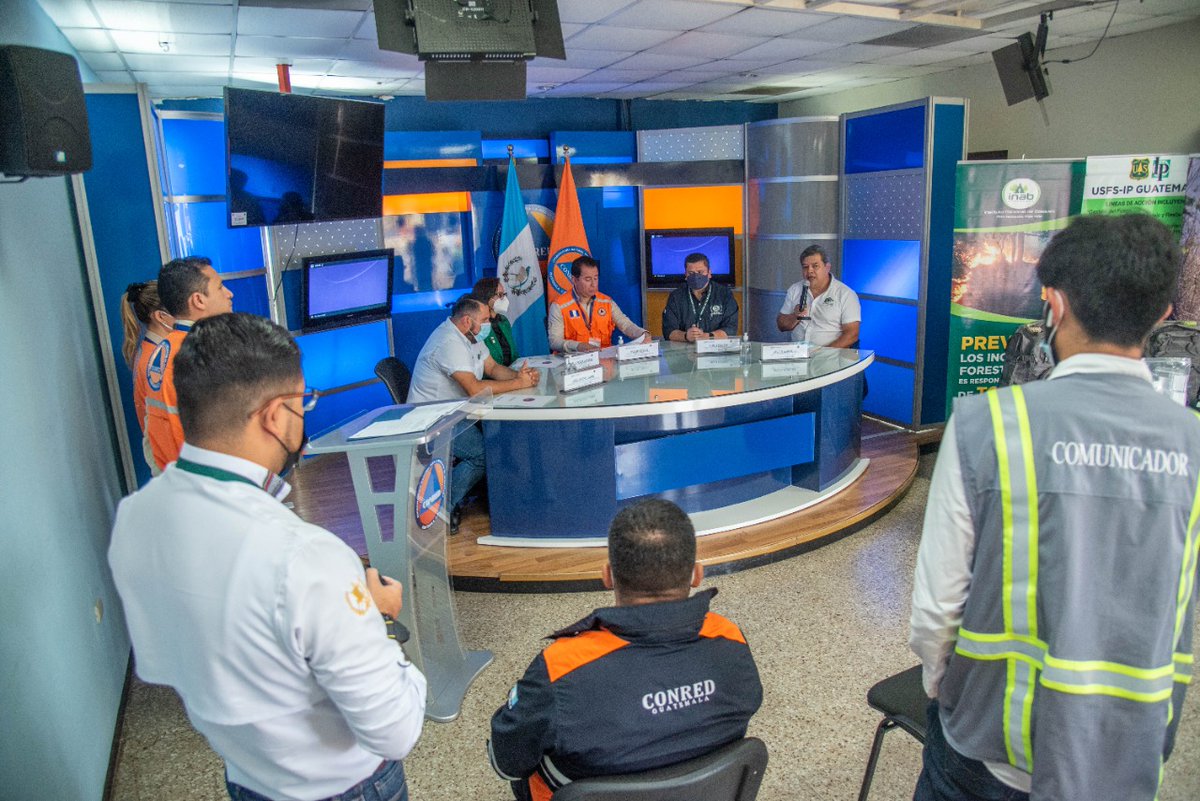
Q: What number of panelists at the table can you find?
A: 5